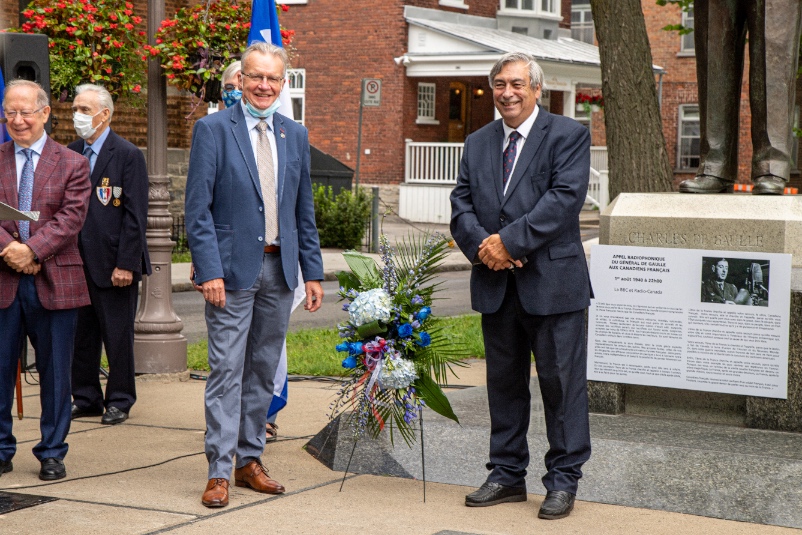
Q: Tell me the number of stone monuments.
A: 1